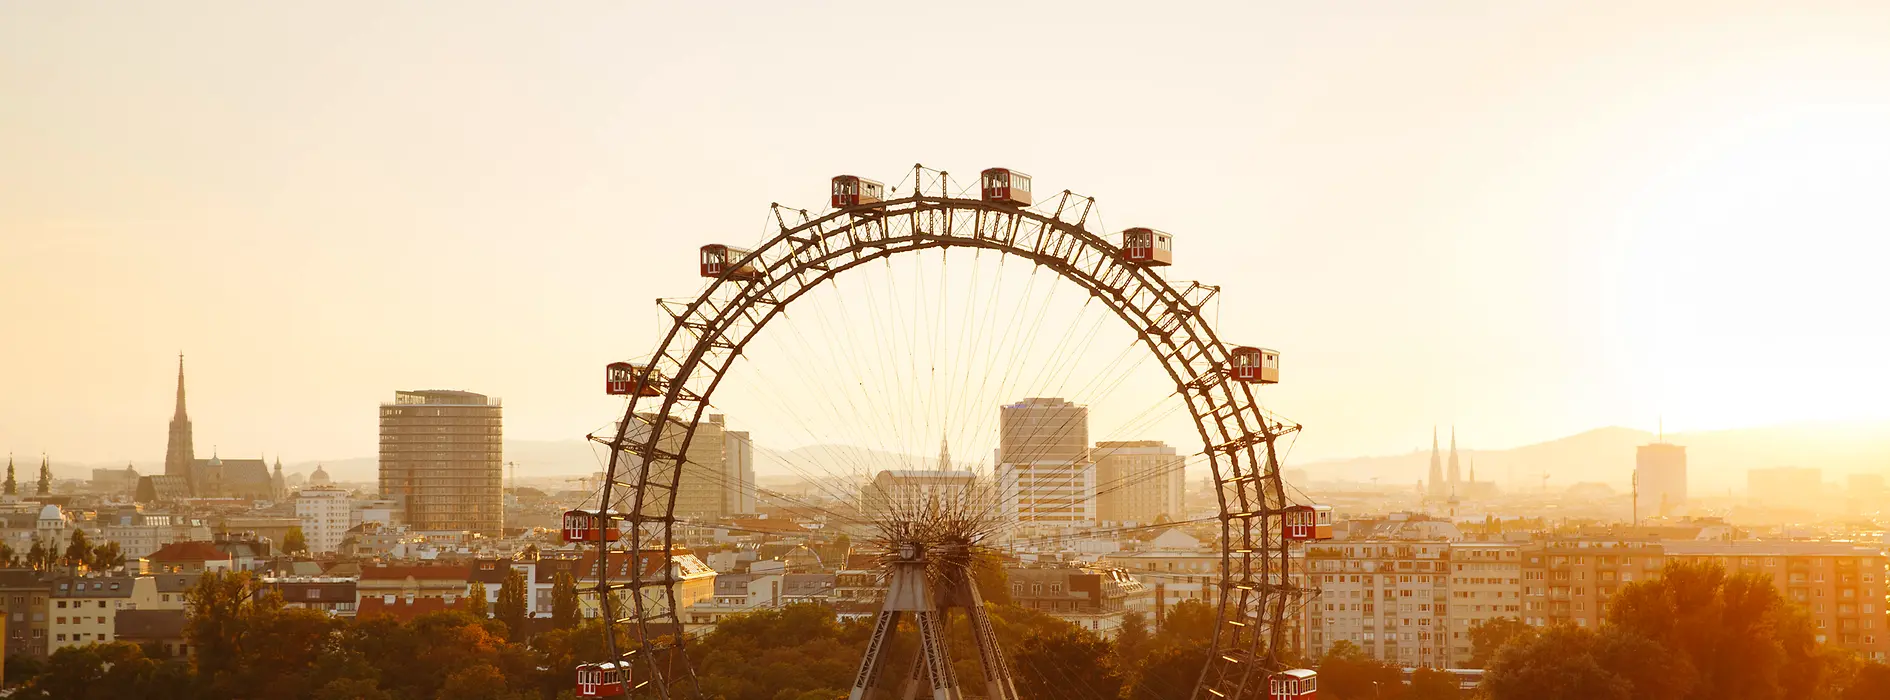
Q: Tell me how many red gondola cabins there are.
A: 10